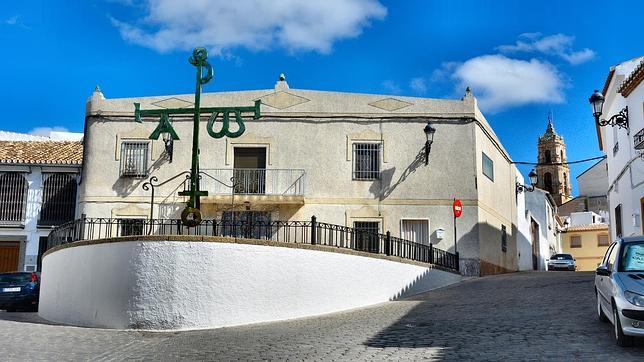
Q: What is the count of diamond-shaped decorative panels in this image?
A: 3